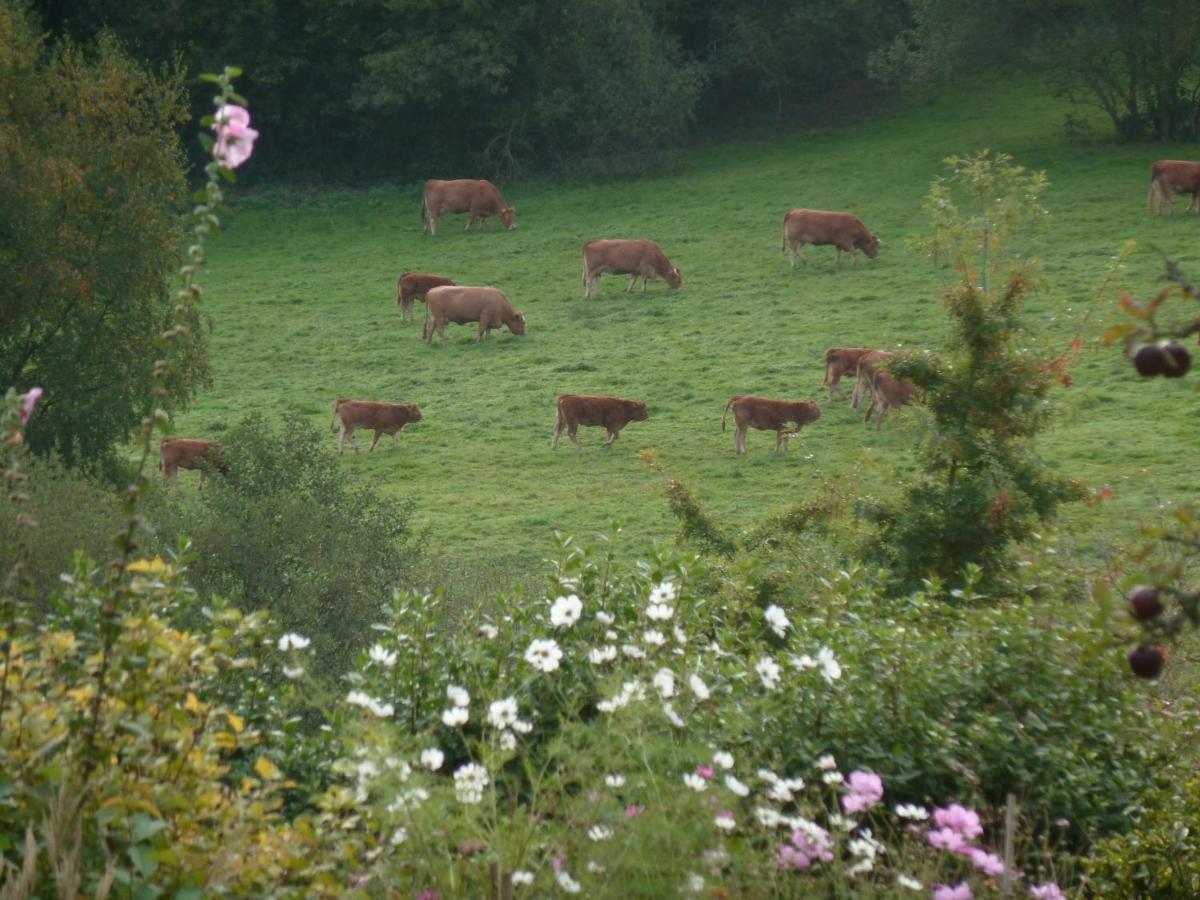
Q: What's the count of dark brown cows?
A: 12